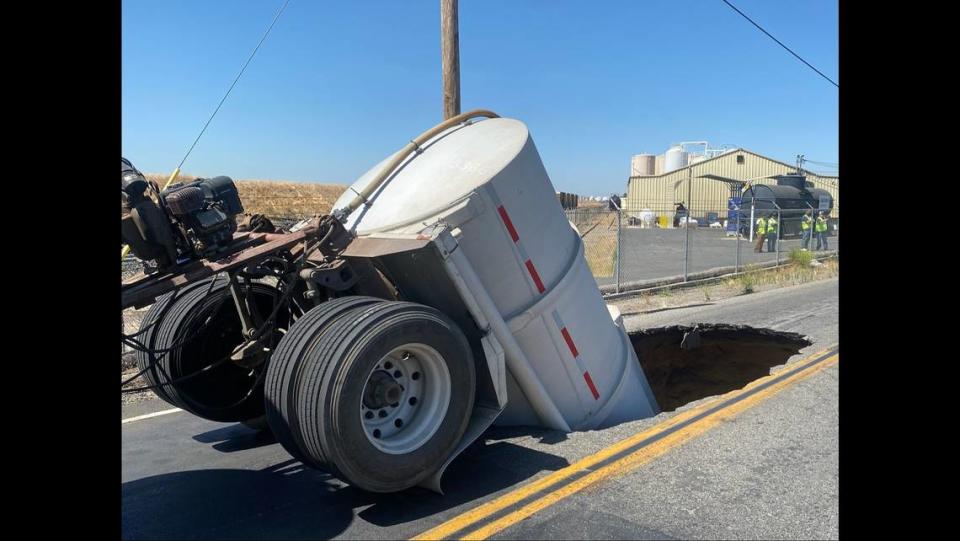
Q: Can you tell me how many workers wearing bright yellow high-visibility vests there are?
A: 4